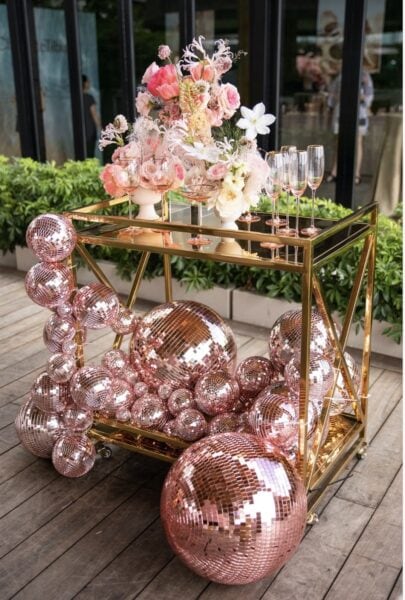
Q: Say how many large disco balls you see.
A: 2